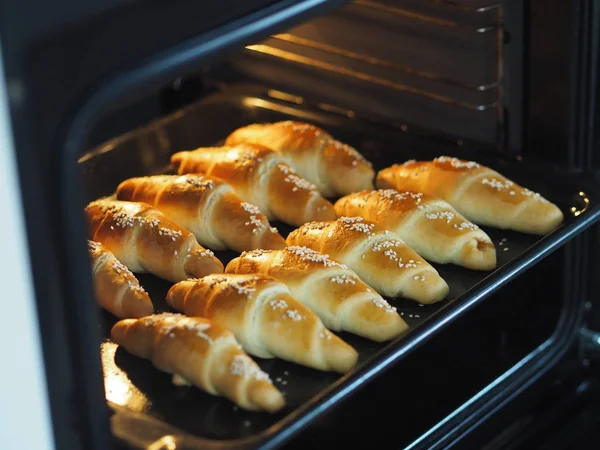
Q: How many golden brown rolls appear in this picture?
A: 11